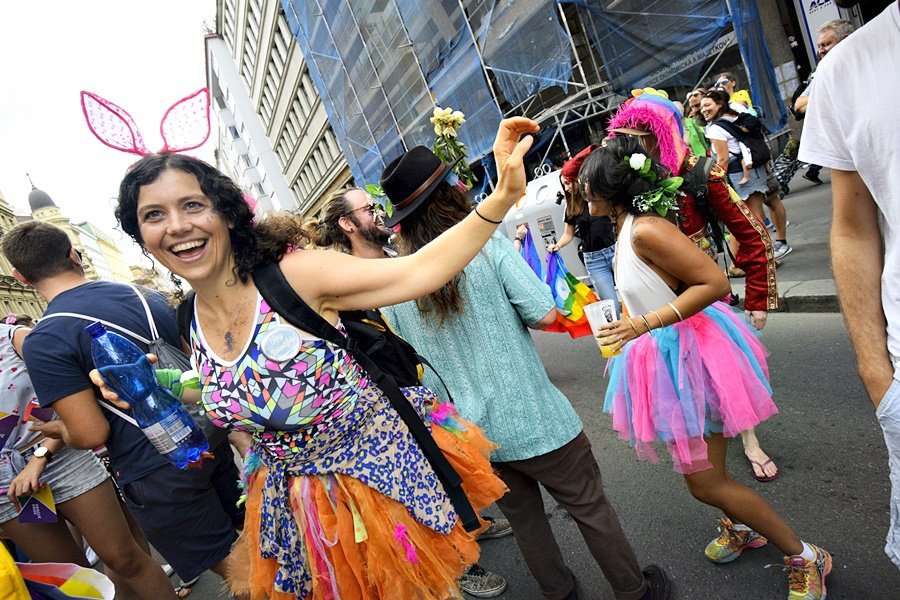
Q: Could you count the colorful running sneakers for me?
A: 2